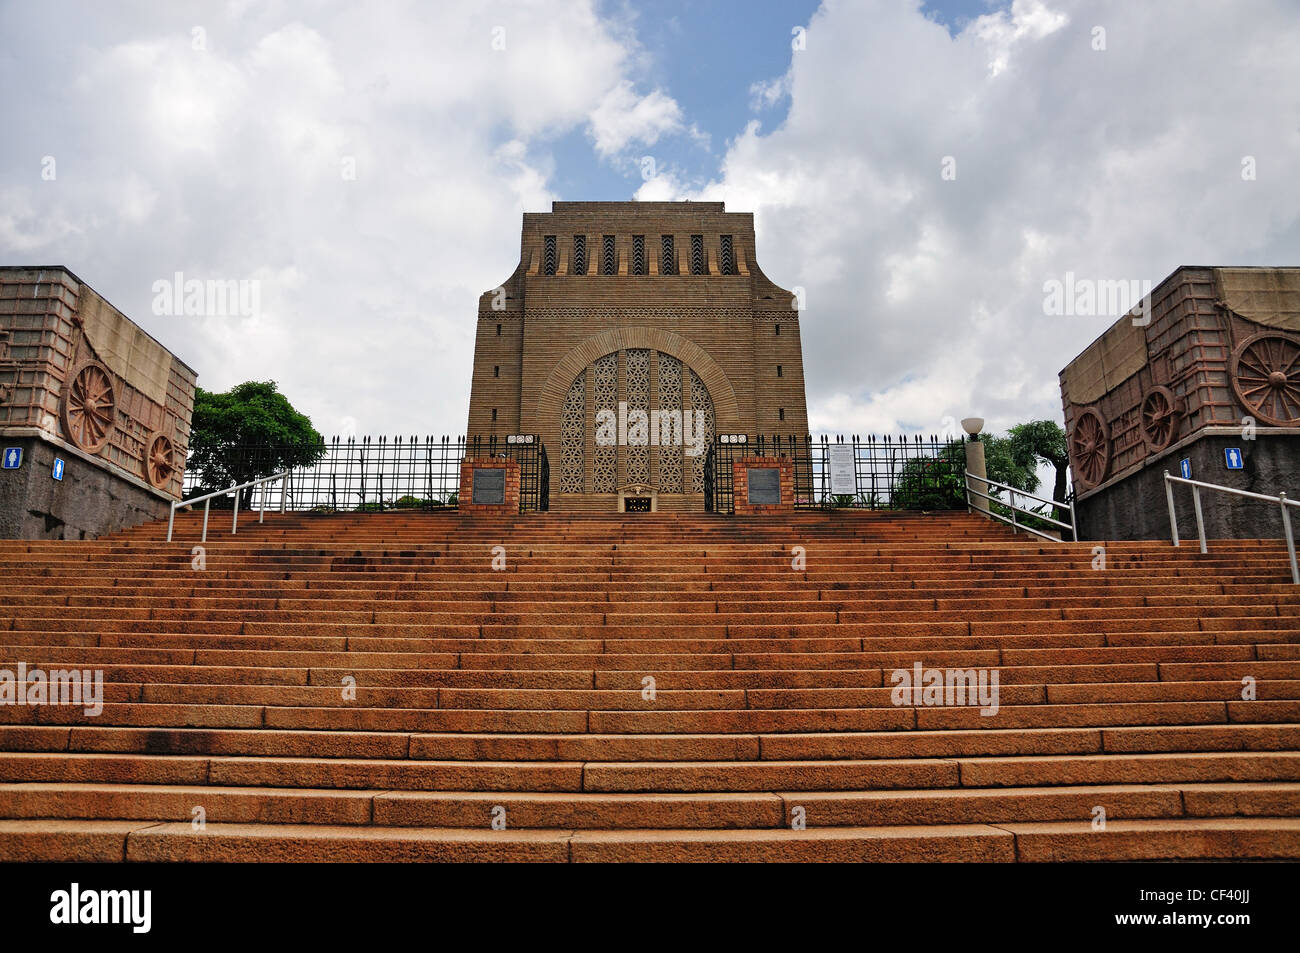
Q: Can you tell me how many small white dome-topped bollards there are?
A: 0